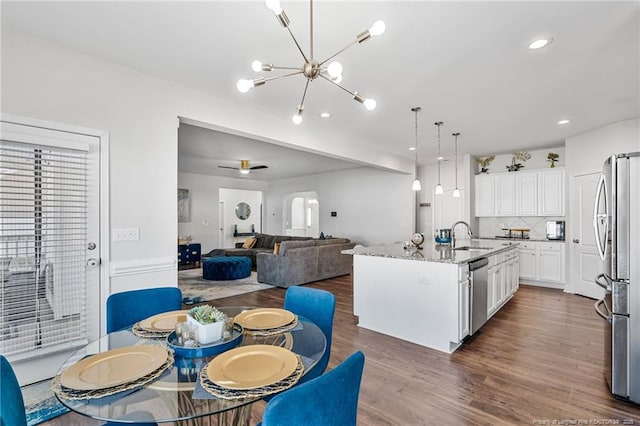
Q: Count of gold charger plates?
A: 4